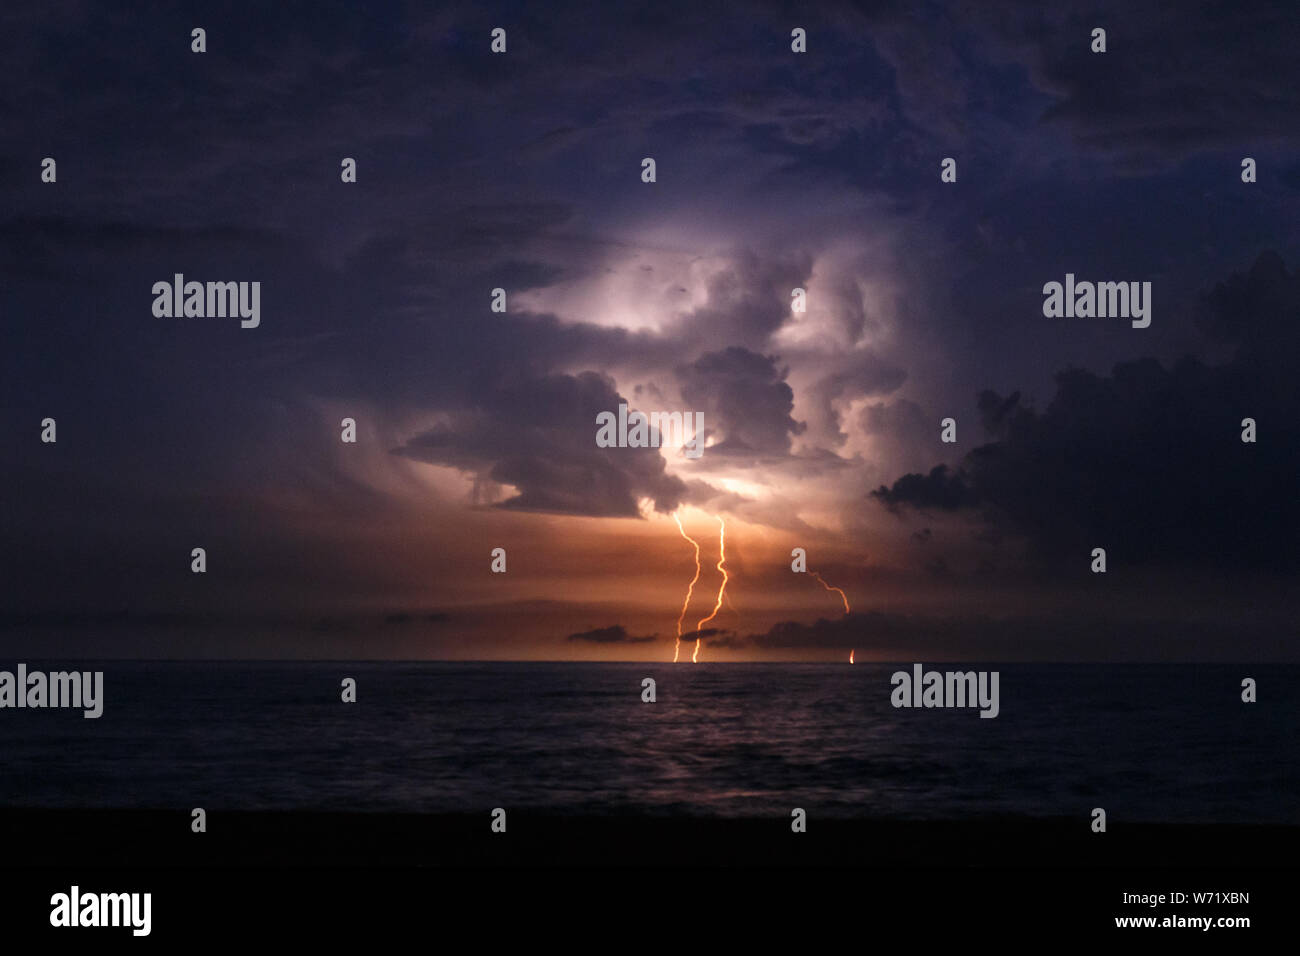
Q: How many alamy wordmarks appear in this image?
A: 6